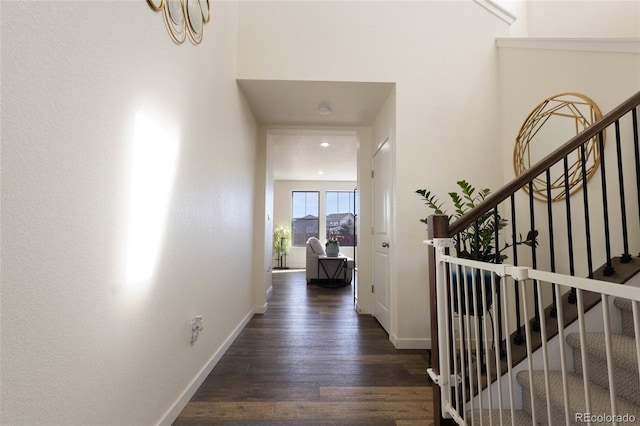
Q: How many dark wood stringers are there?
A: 1